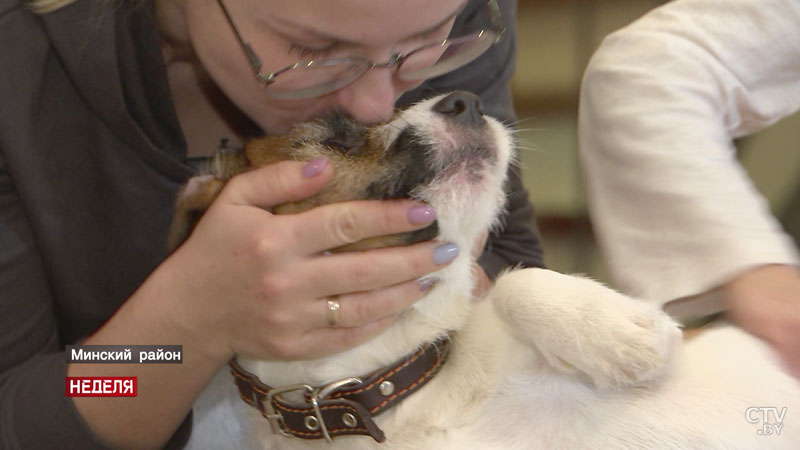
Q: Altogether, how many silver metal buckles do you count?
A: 1